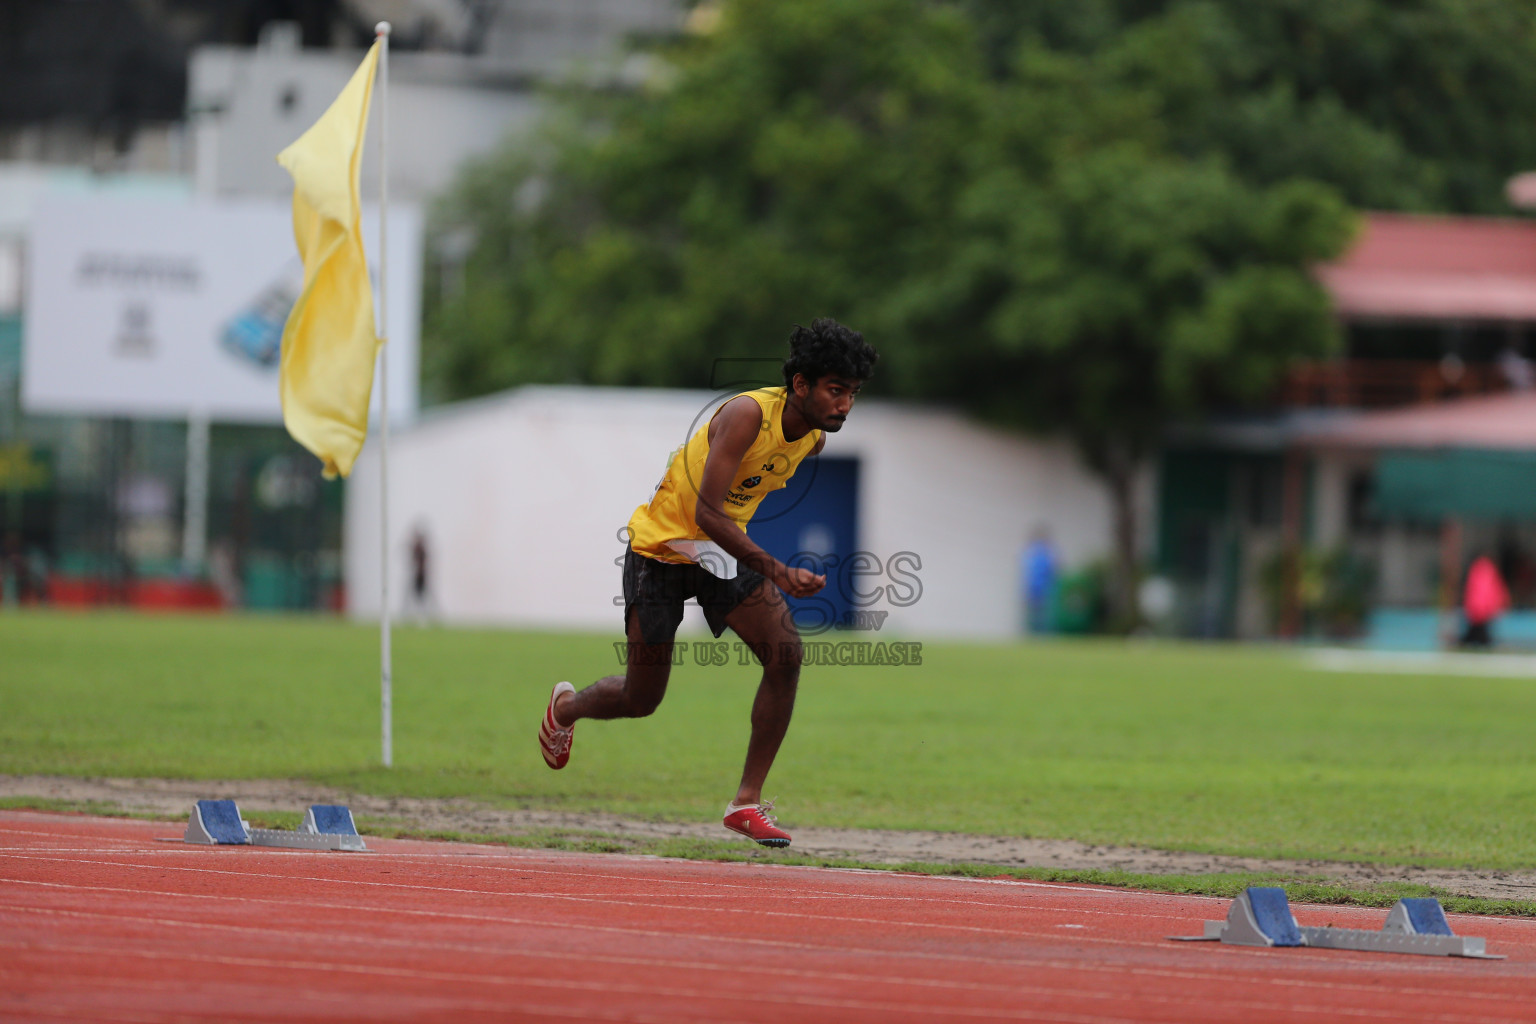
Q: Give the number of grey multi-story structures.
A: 1